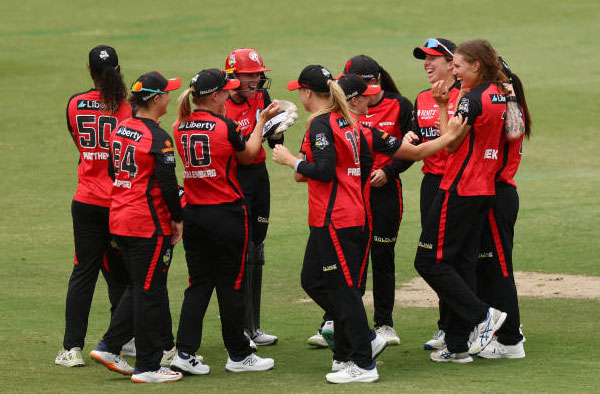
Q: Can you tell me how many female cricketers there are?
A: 10